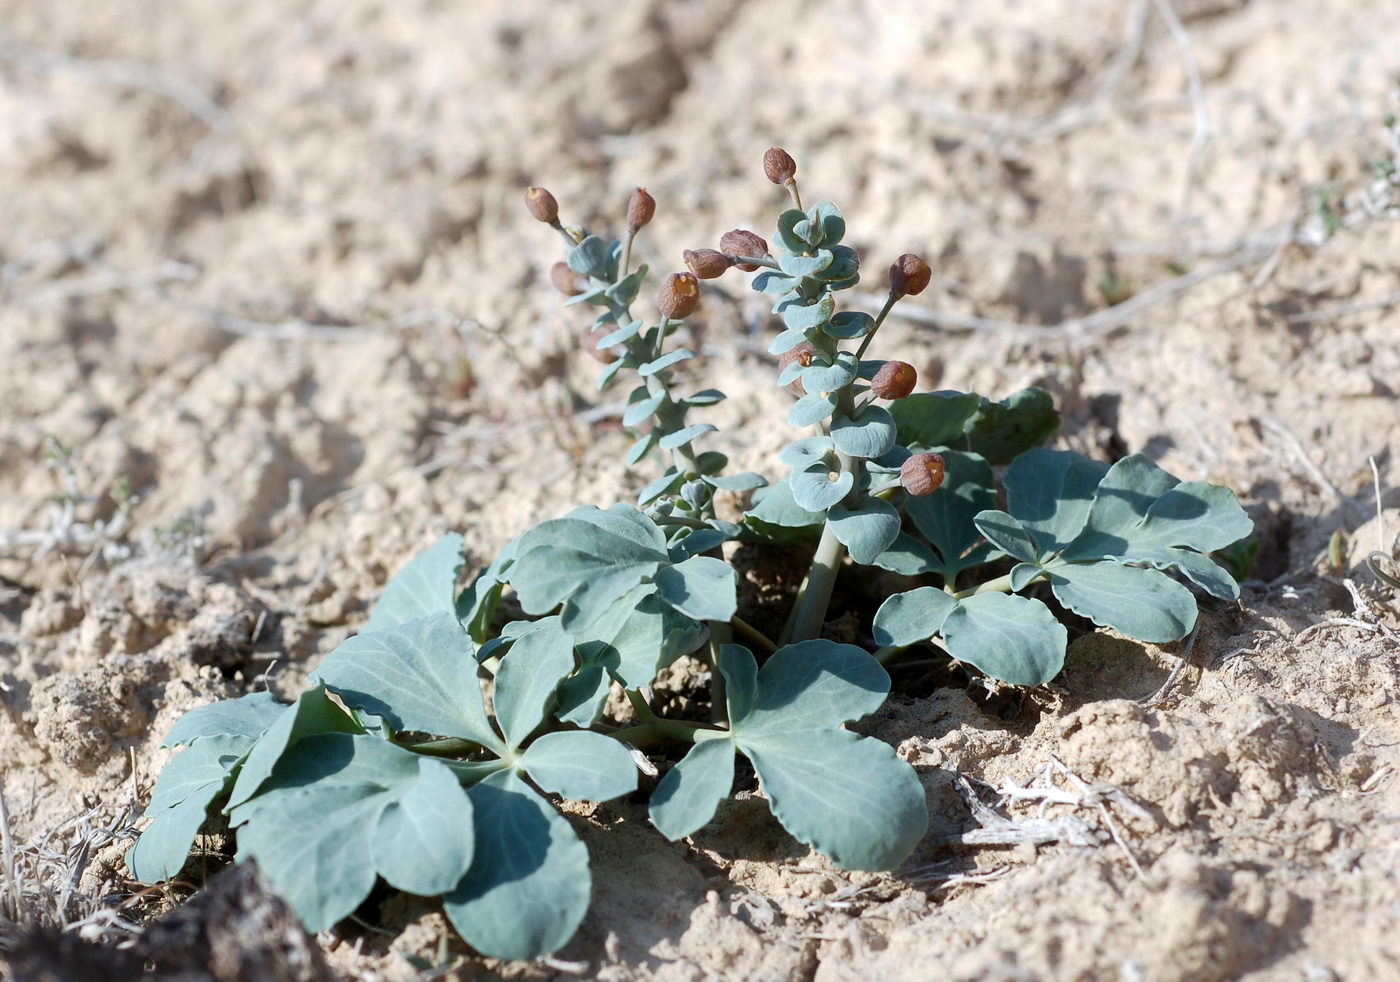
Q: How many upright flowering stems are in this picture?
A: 2